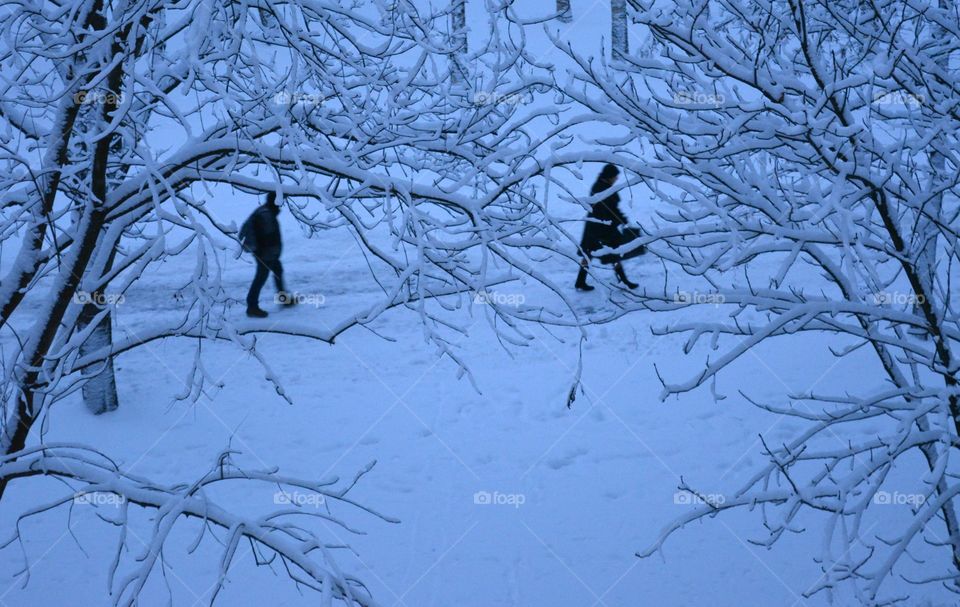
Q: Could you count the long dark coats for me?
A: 1